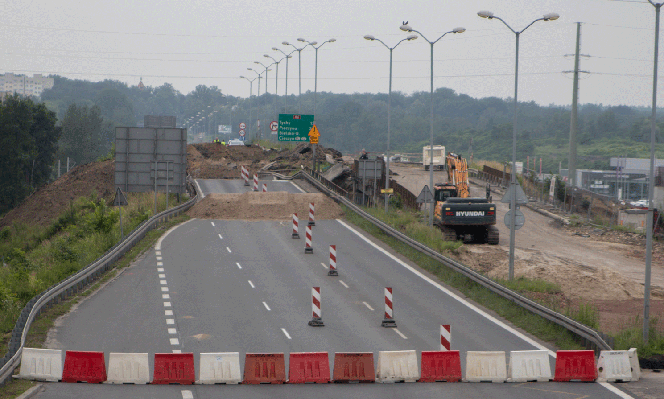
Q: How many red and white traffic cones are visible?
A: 11